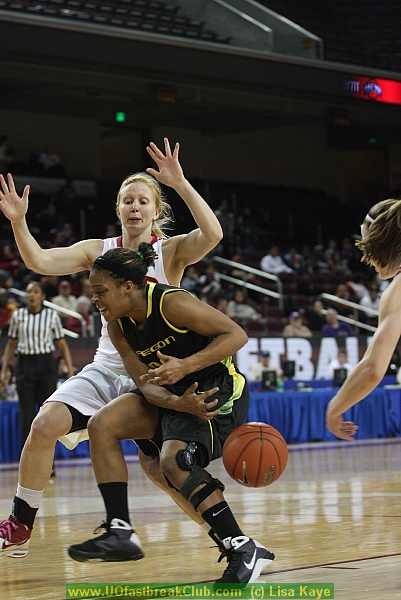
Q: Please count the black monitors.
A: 3